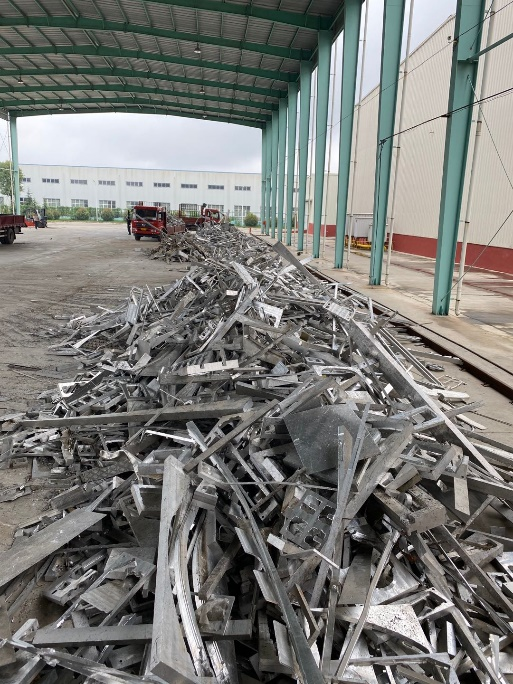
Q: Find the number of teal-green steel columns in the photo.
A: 11